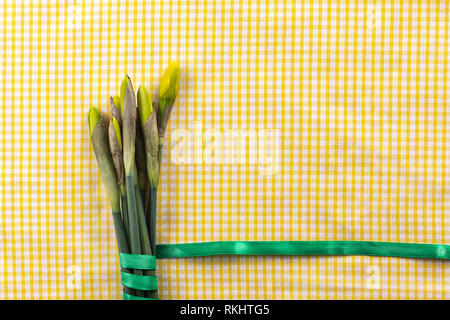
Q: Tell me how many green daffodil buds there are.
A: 6